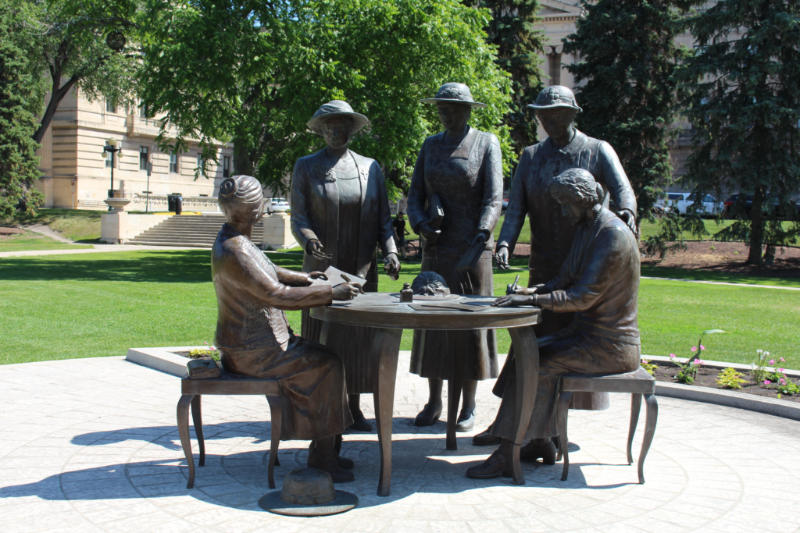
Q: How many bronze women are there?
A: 5